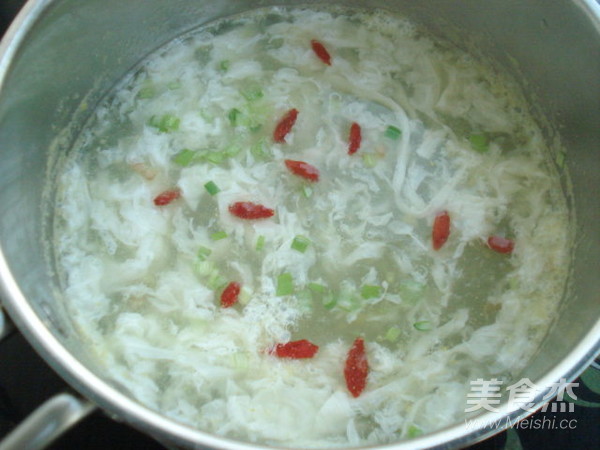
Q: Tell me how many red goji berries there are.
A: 11